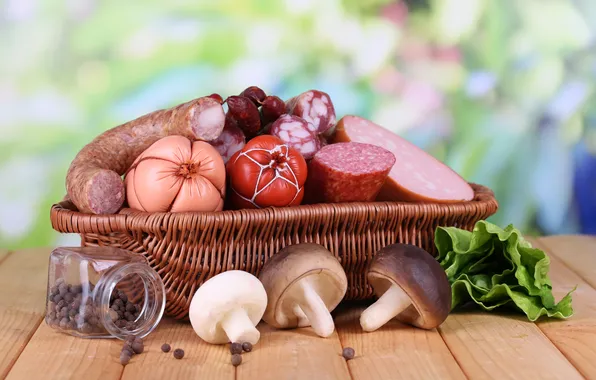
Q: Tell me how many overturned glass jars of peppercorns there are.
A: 1